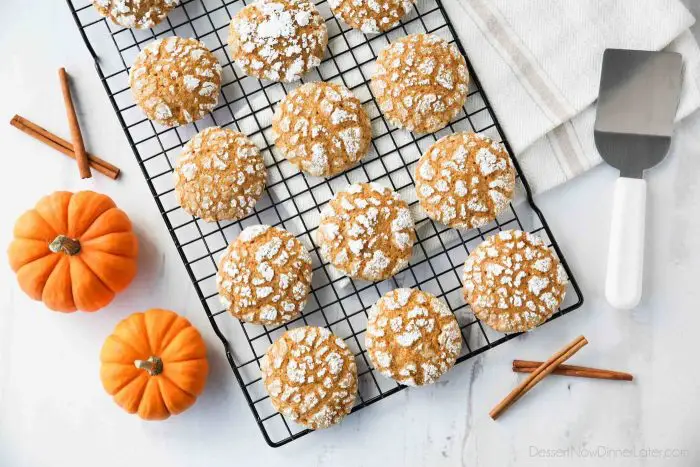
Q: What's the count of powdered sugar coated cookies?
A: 13